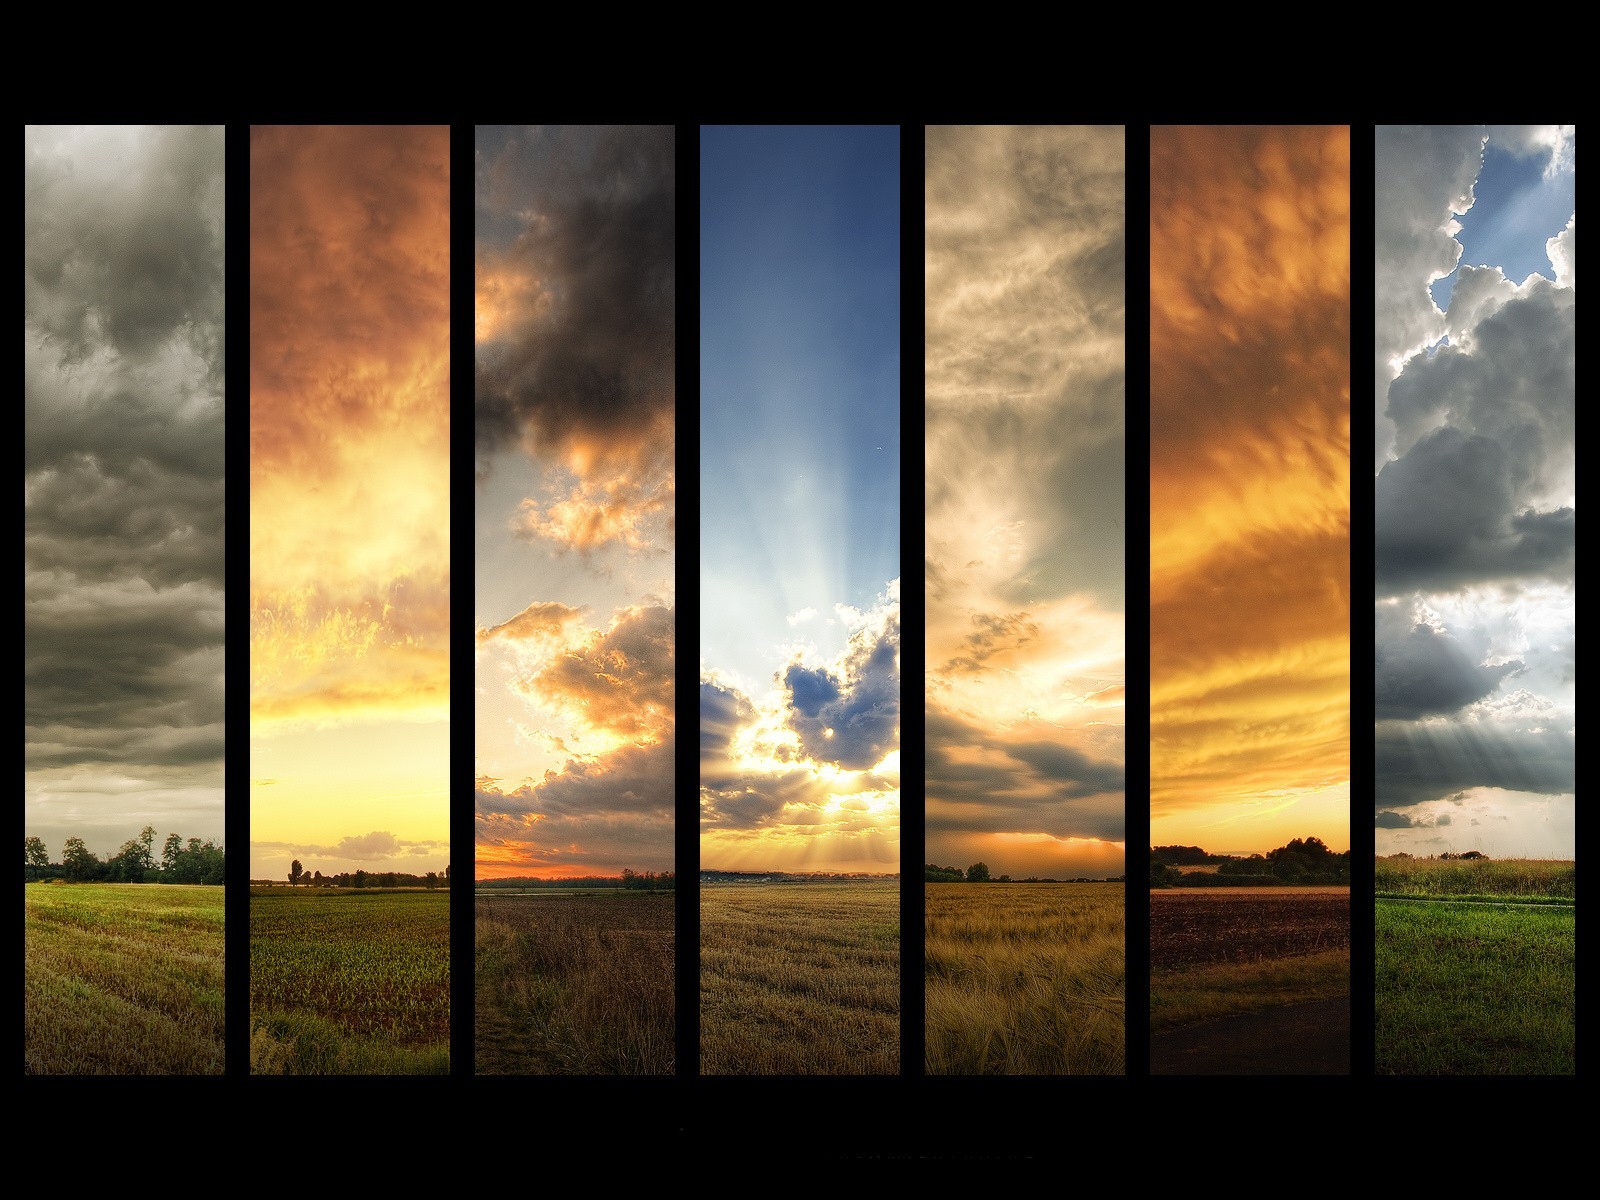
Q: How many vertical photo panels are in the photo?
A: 7